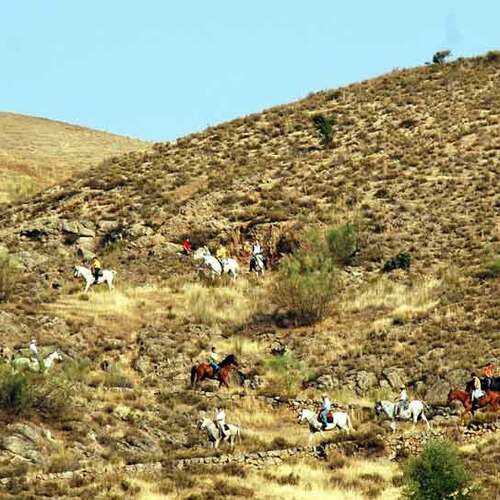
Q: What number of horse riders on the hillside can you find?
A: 11